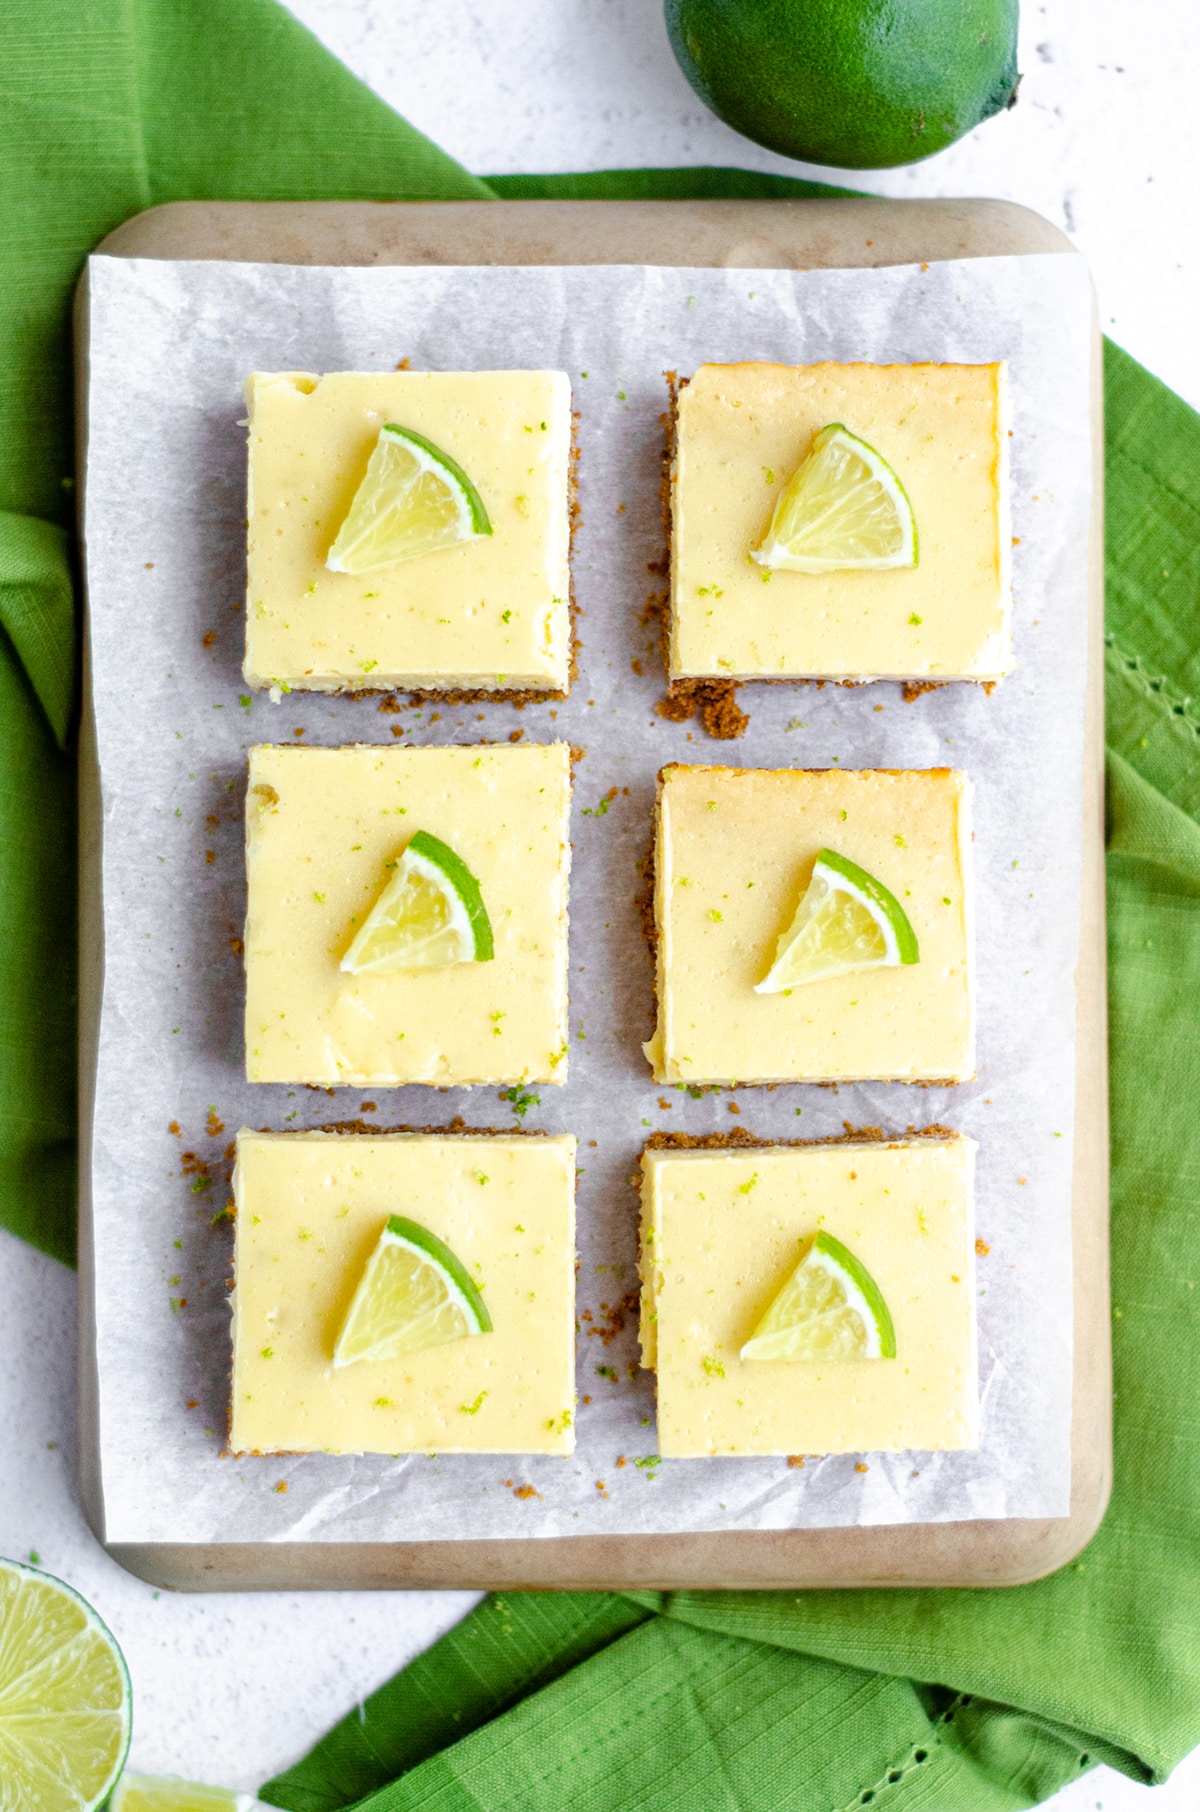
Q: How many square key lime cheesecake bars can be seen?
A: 6